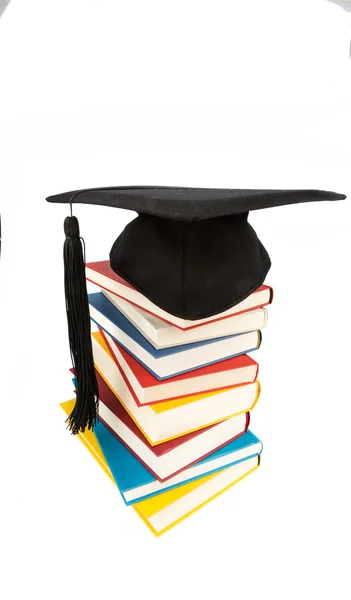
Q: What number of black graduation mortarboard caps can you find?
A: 1